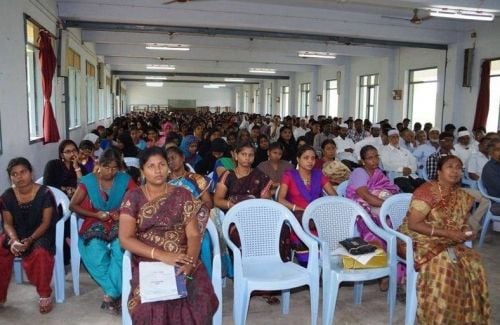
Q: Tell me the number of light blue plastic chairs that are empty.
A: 2